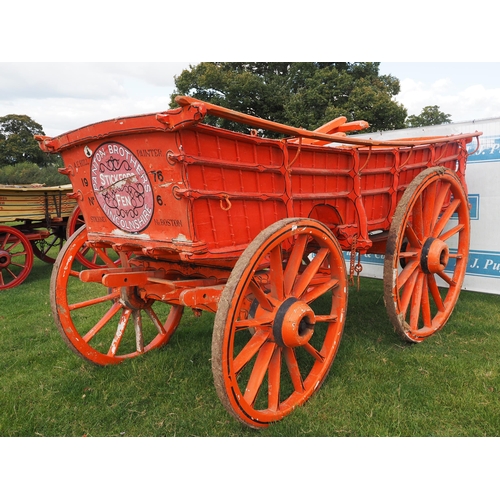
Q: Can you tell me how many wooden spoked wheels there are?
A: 6